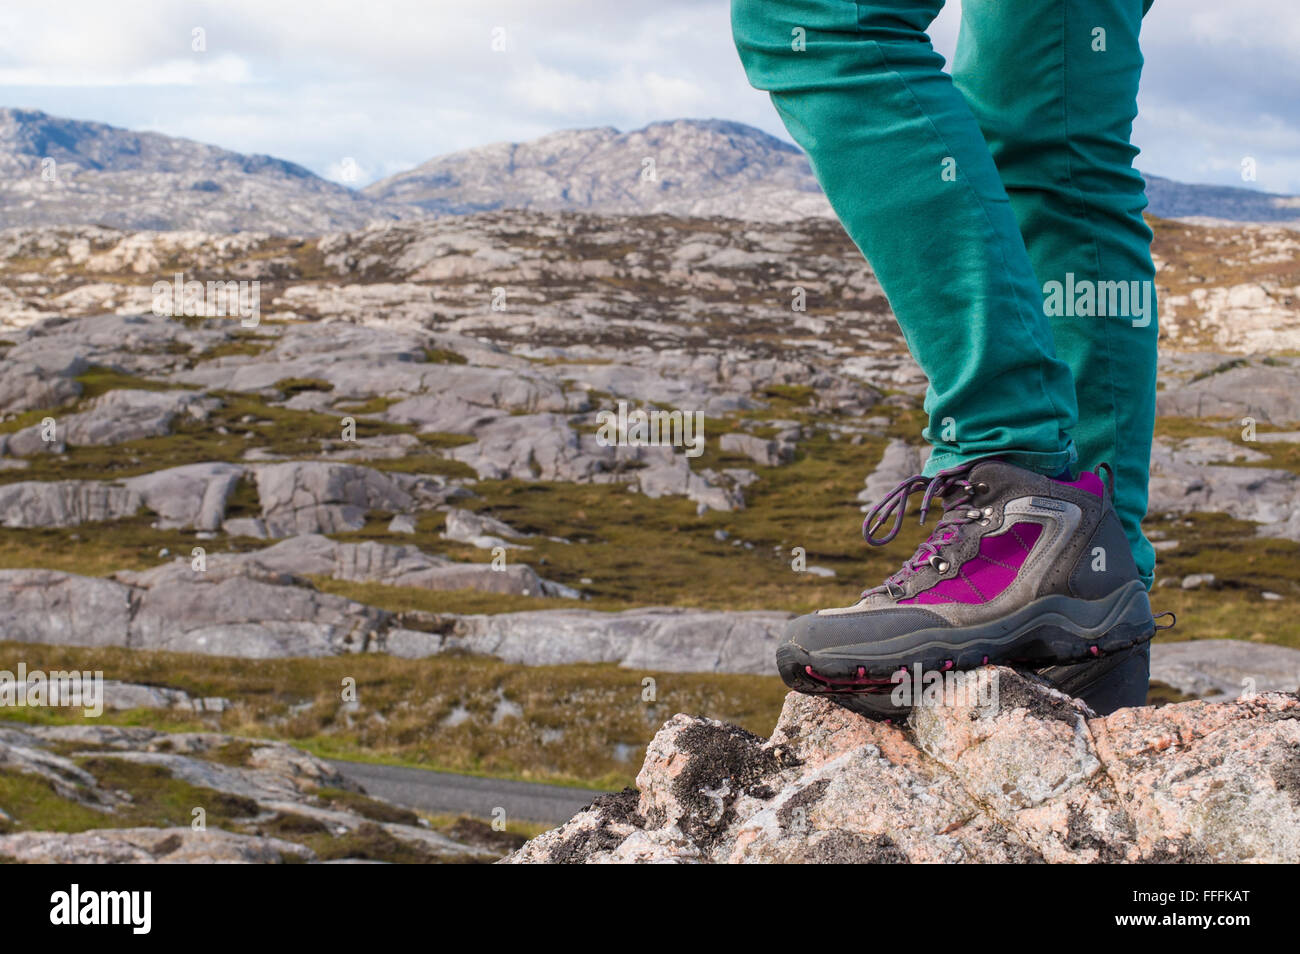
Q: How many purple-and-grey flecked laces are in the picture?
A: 1